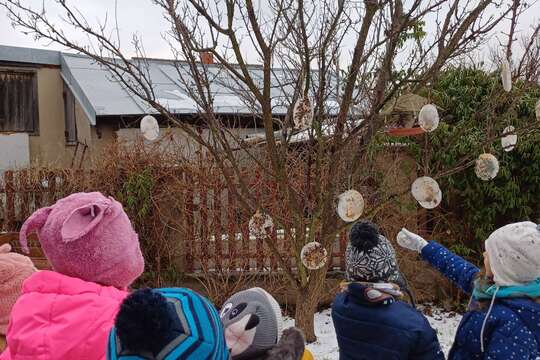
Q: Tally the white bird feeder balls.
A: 11